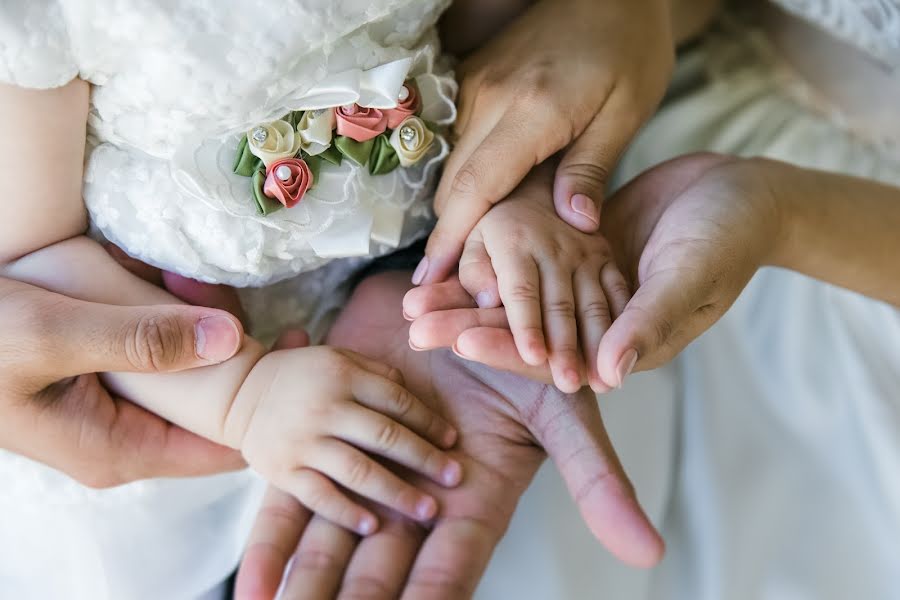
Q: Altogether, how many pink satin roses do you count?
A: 3